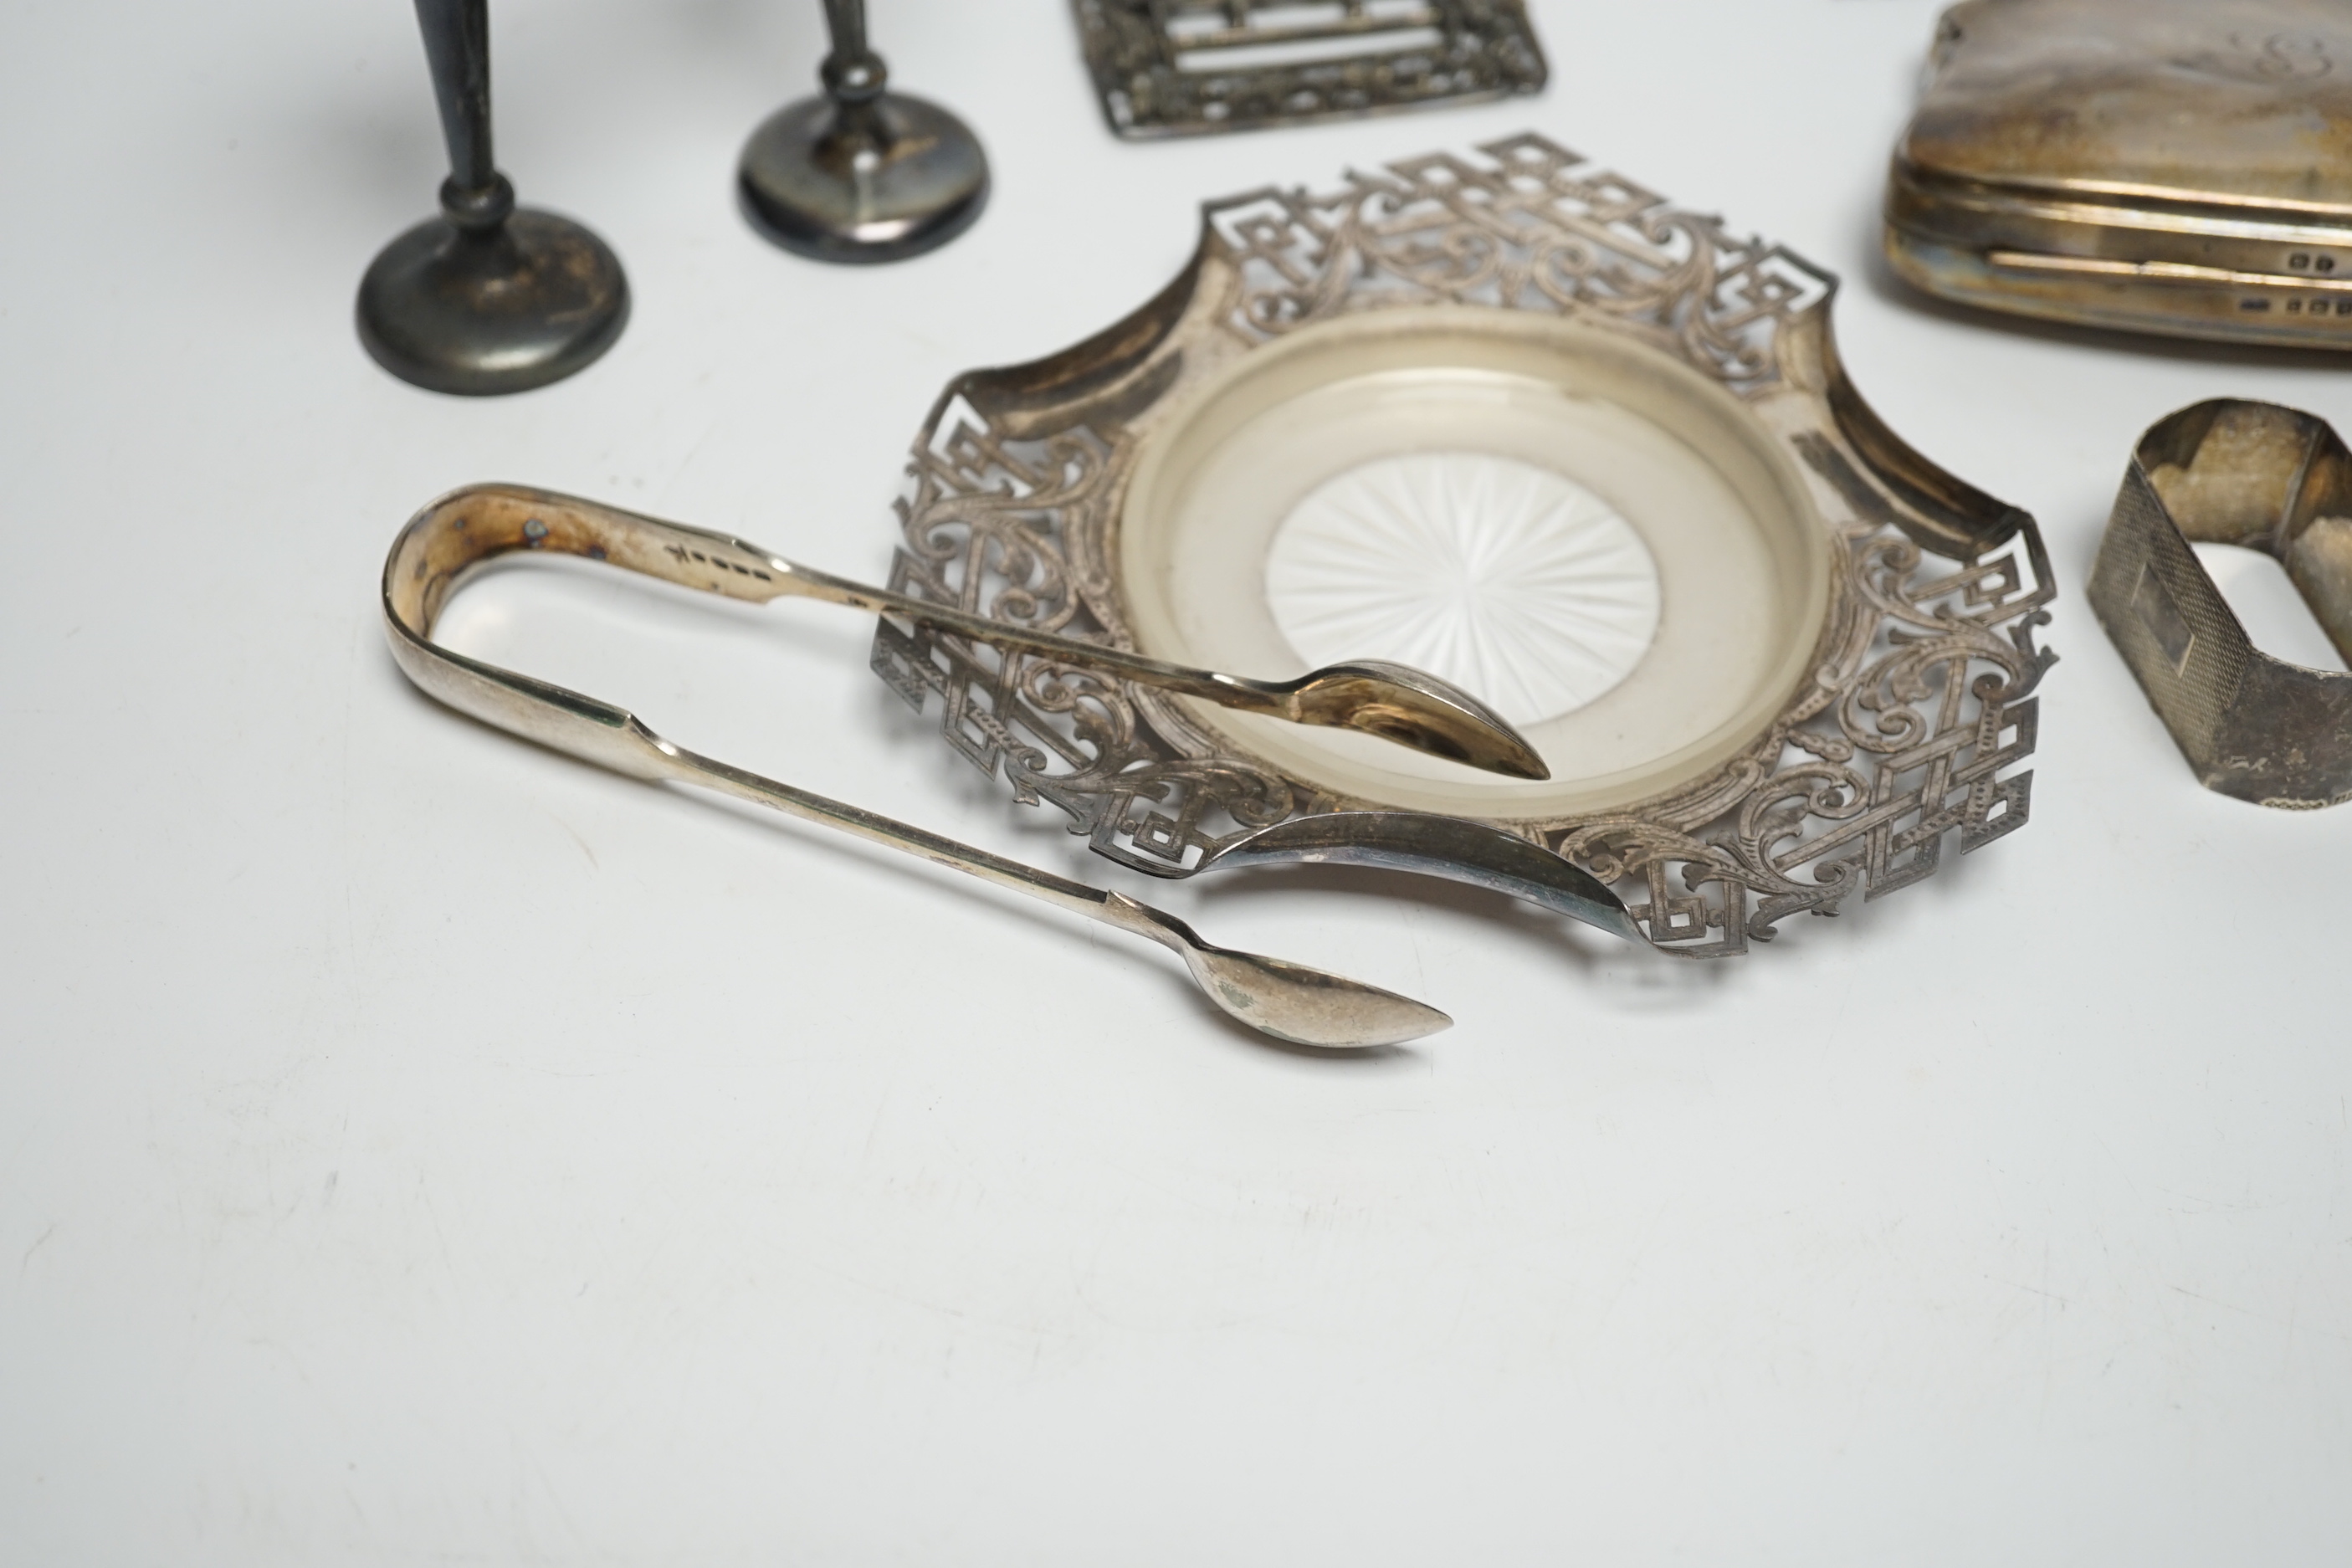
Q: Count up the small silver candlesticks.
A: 2